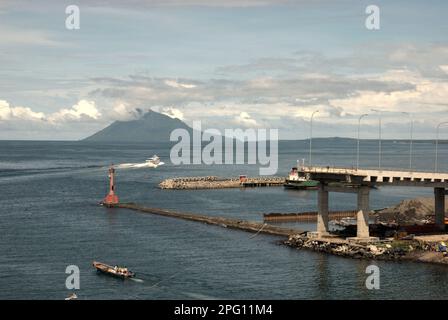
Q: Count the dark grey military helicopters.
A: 0